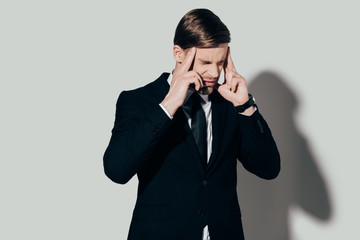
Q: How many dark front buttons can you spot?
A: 2